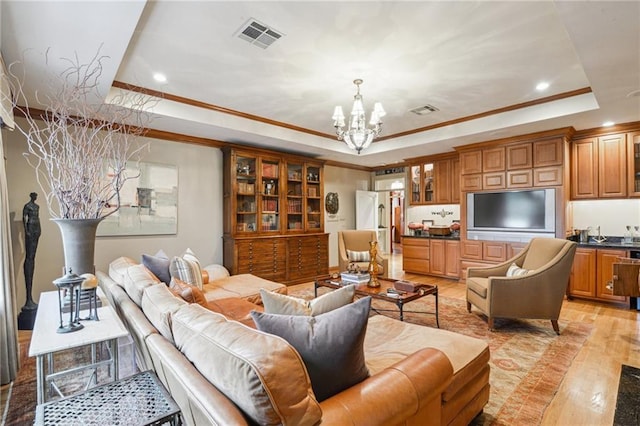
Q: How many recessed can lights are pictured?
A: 3